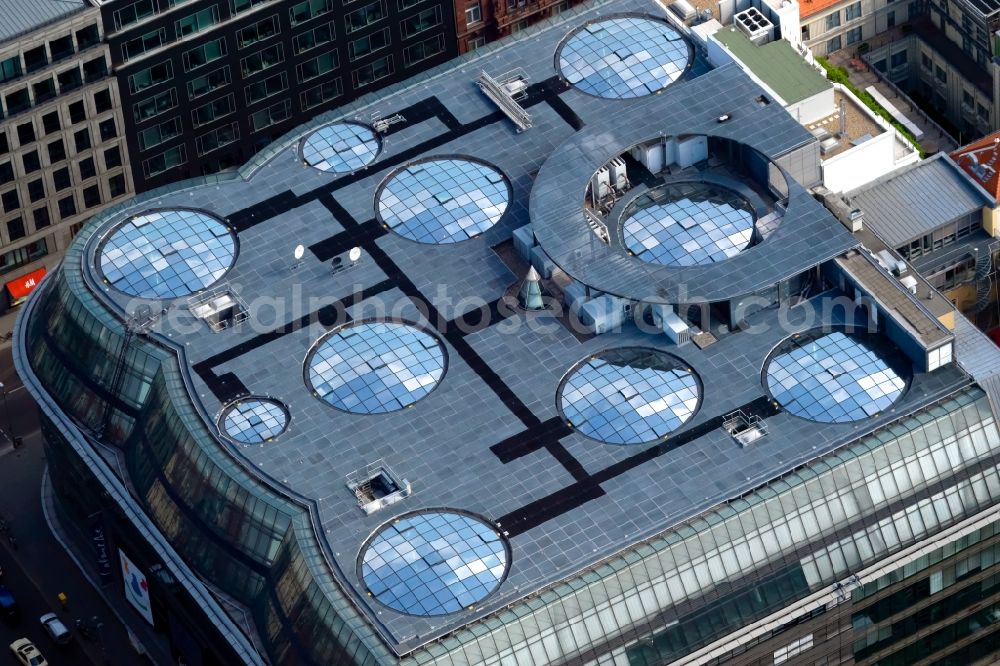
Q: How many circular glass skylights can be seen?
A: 10